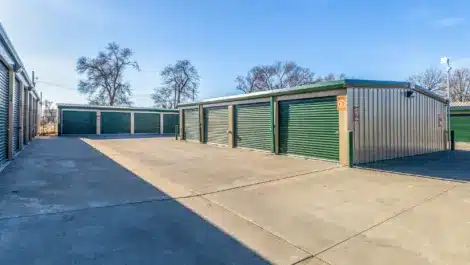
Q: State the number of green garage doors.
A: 9